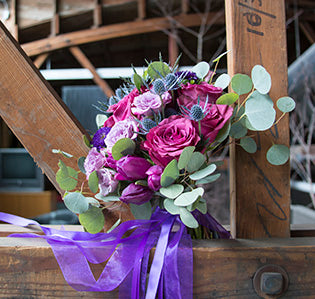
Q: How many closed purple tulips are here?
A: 3